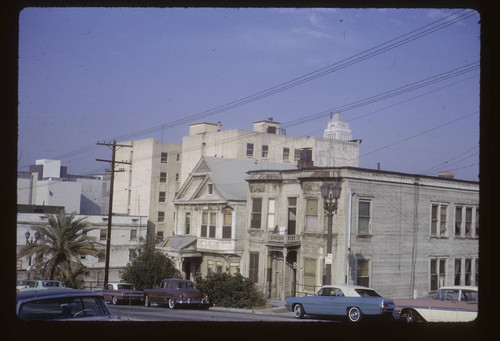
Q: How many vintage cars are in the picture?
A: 6